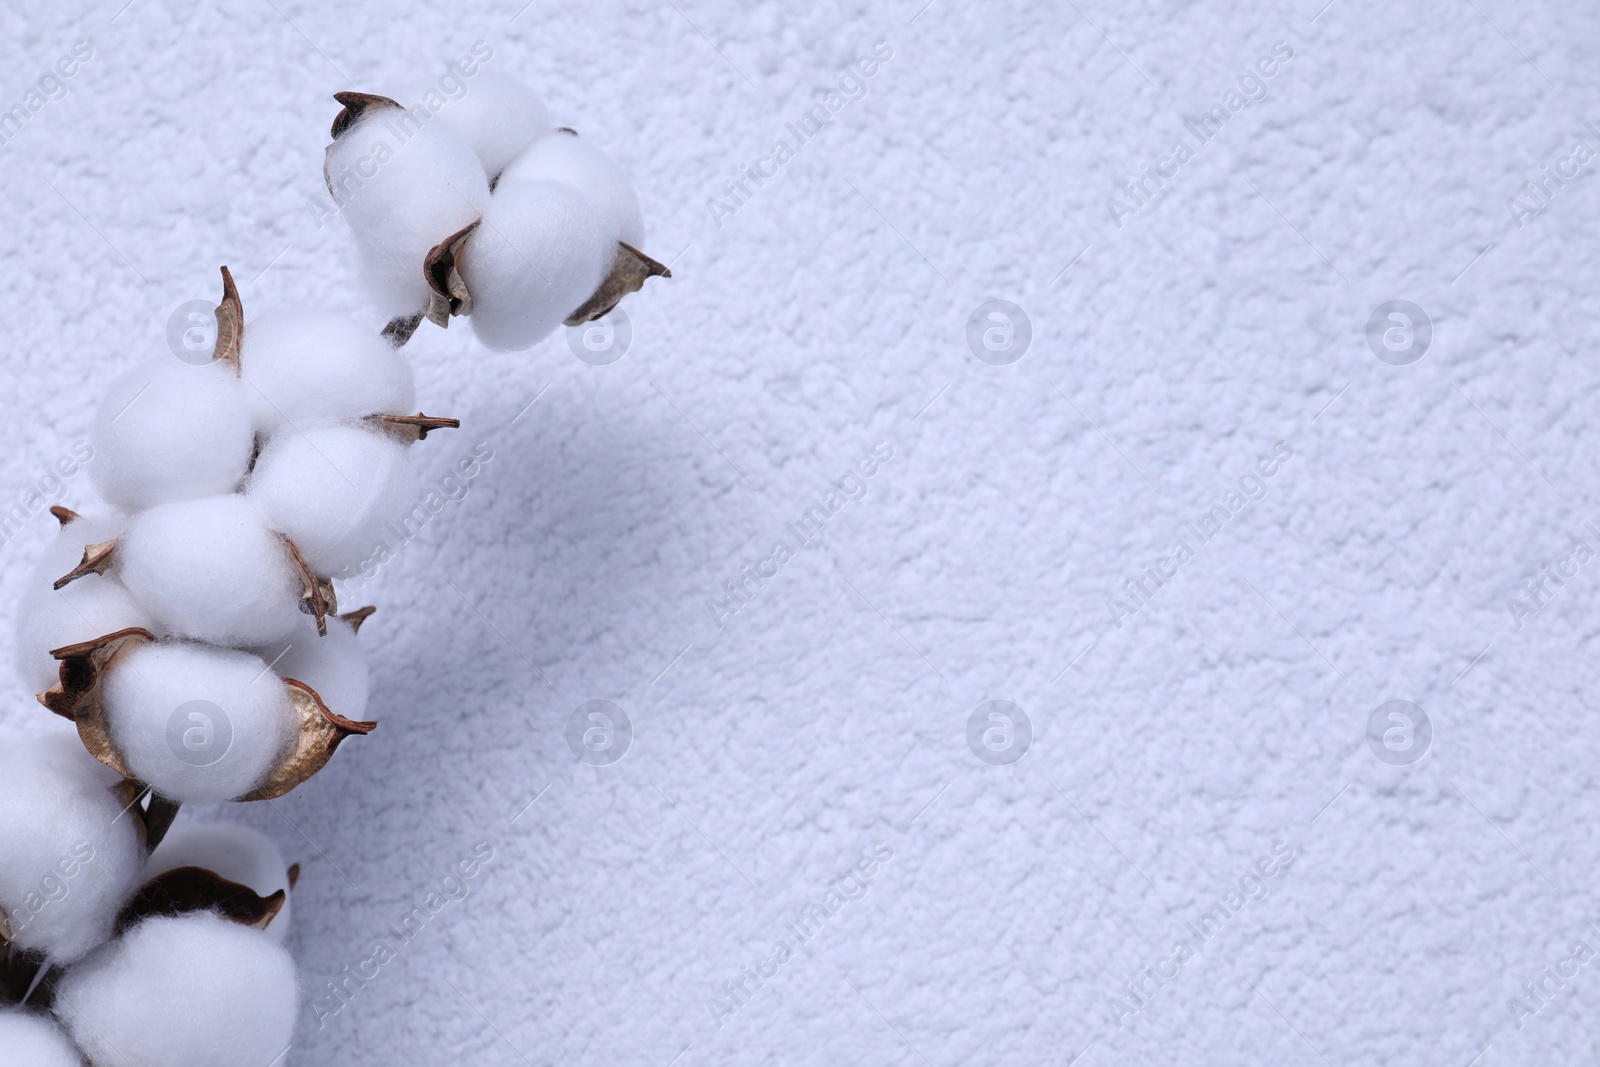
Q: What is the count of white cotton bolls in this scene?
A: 15